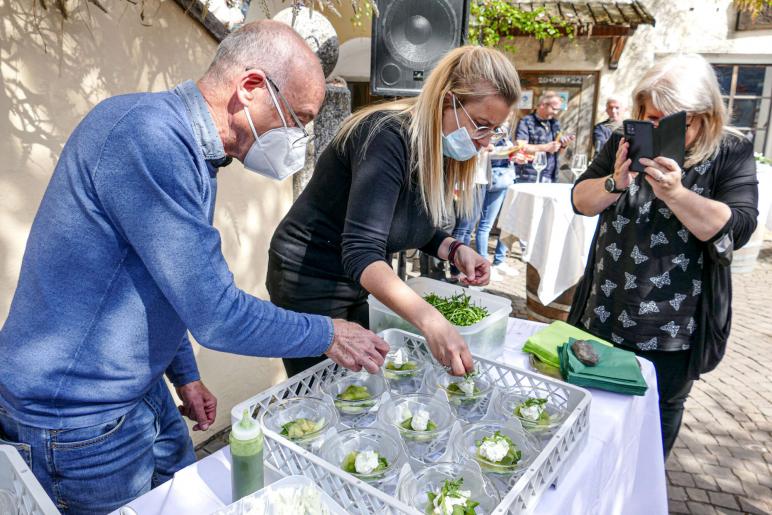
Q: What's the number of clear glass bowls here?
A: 9